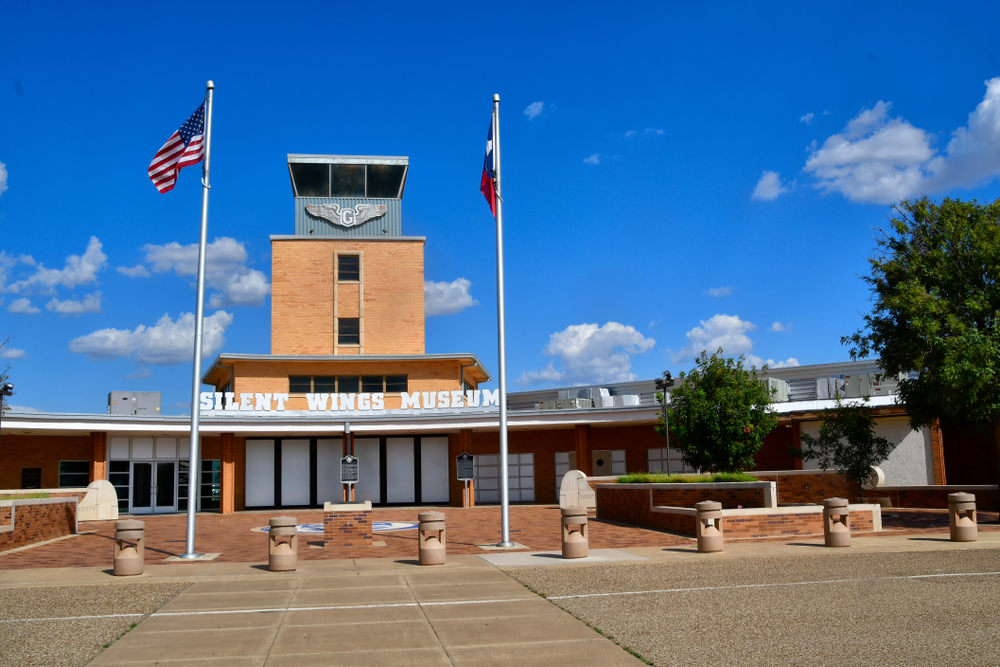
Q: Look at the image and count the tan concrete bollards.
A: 7